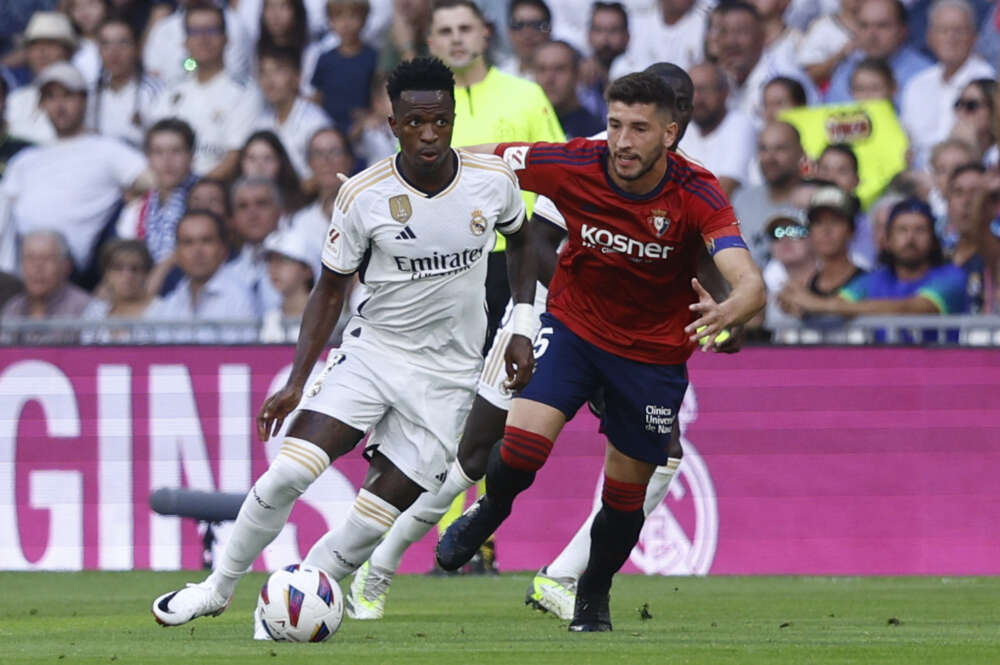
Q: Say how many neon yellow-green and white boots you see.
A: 2